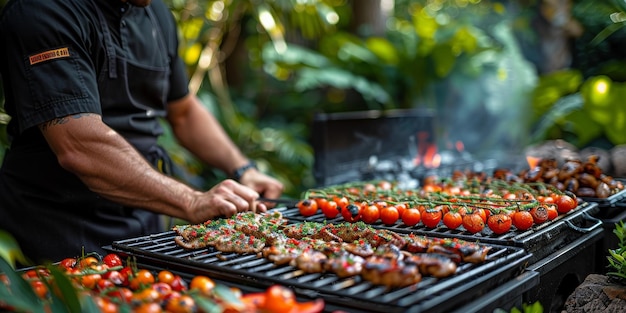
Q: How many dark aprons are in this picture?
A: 1